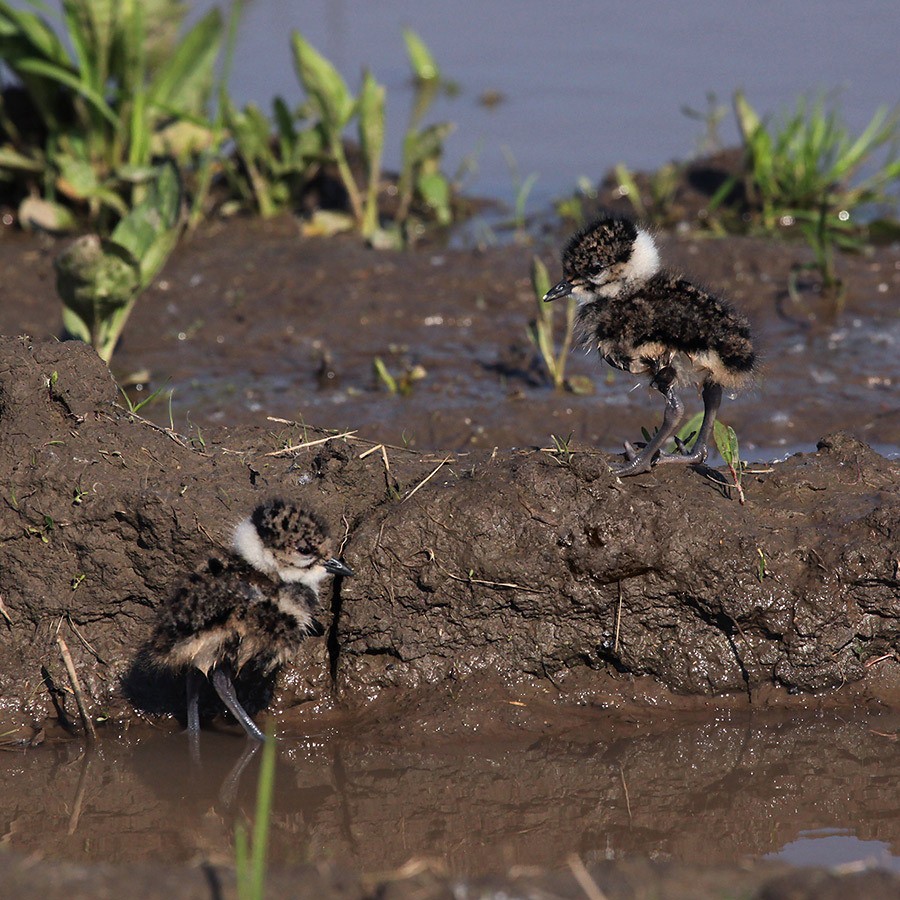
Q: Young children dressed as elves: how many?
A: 0